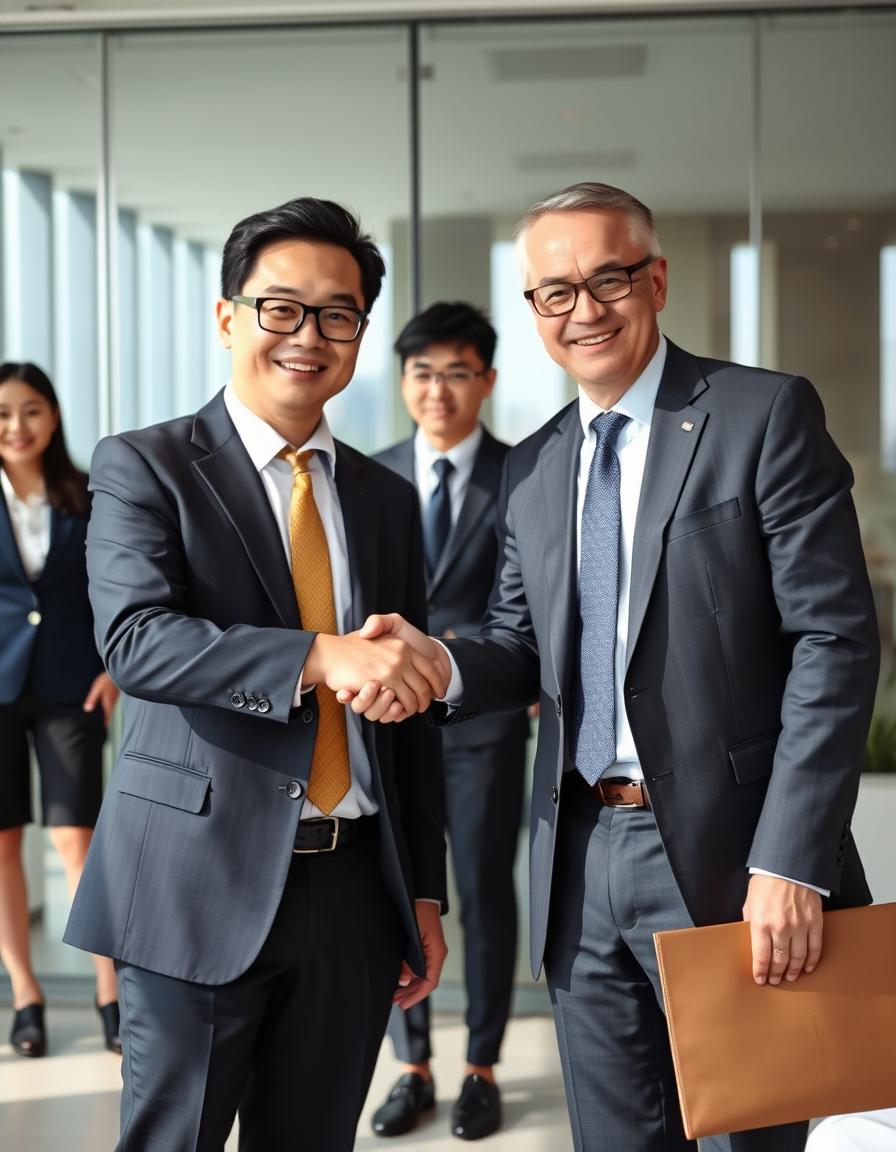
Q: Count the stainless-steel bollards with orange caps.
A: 0